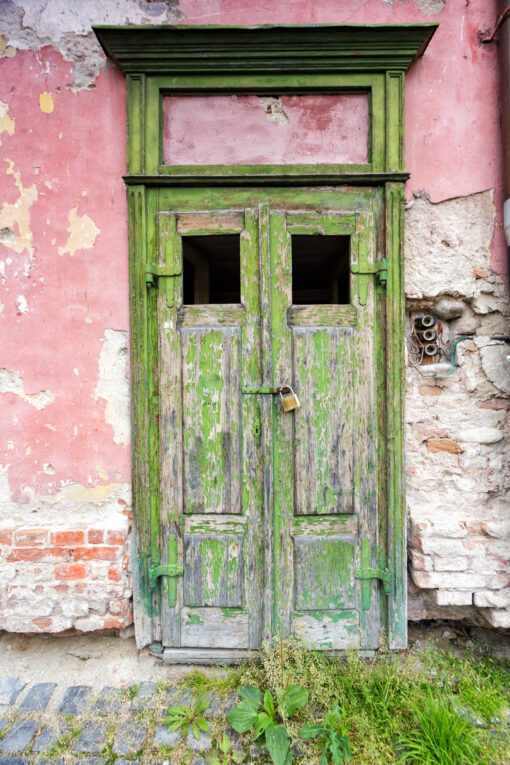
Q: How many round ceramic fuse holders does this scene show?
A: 3